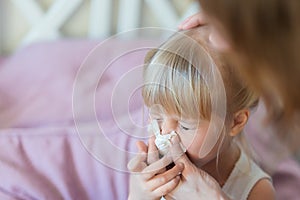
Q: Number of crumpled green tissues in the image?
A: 0